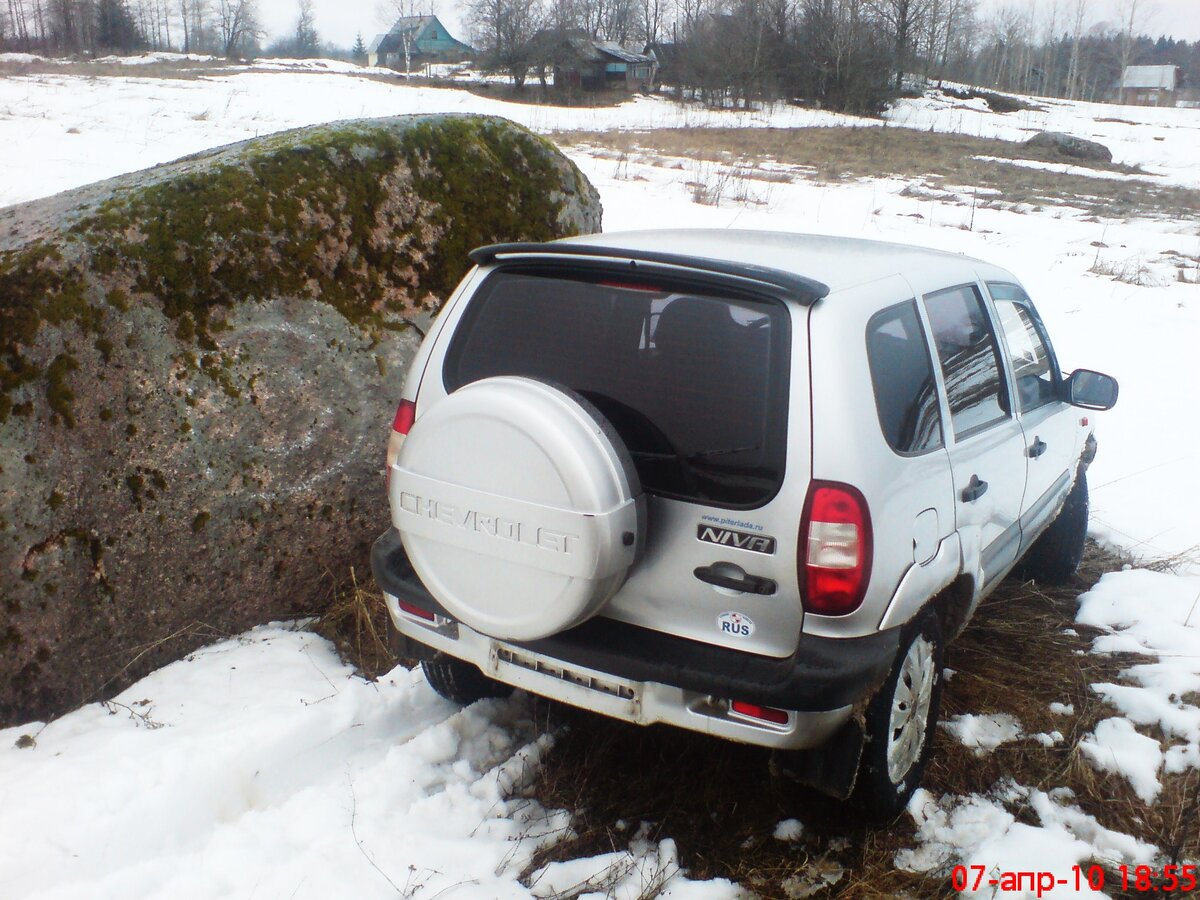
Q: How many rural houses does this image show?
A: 3